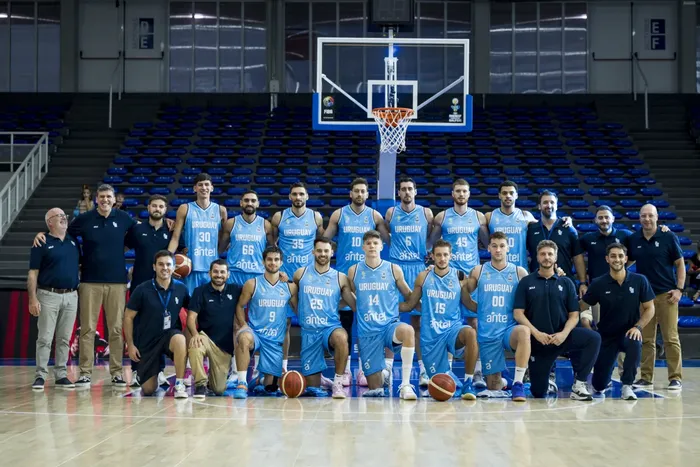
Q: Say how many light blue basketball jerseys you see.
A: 12